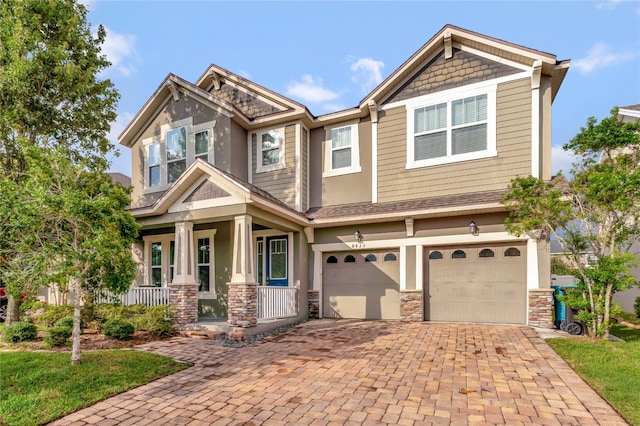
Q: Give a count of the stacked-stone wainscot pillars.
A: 5